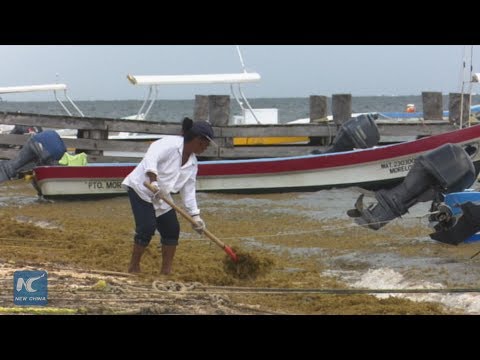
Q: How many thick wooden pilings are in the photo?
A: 6